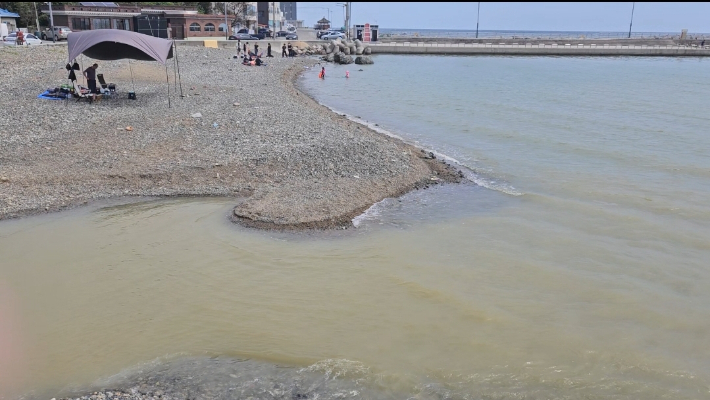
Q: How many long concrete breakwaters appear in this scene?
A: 1